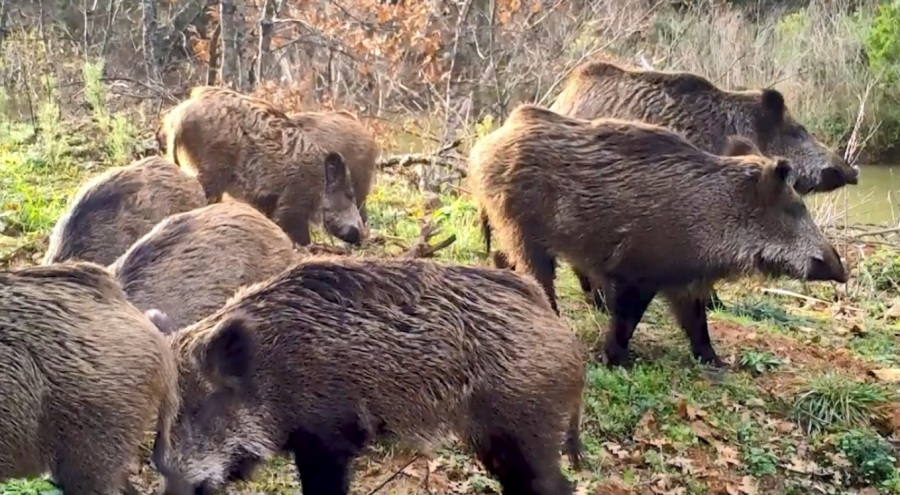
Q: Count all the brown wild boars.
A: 8